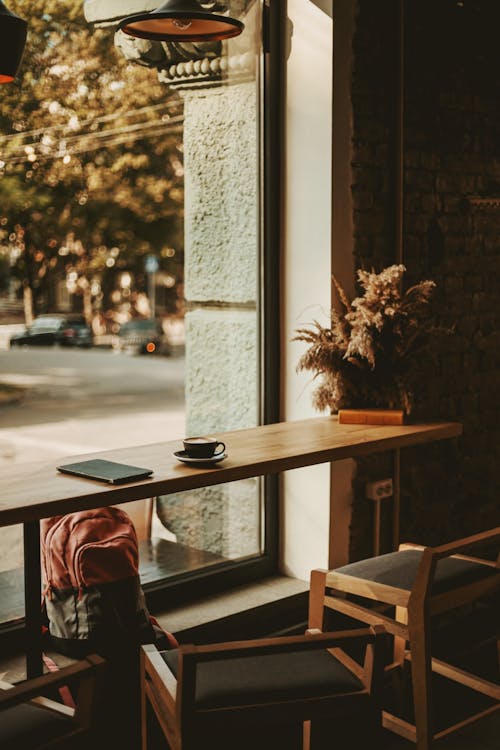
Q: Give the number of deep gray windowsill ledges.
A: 1